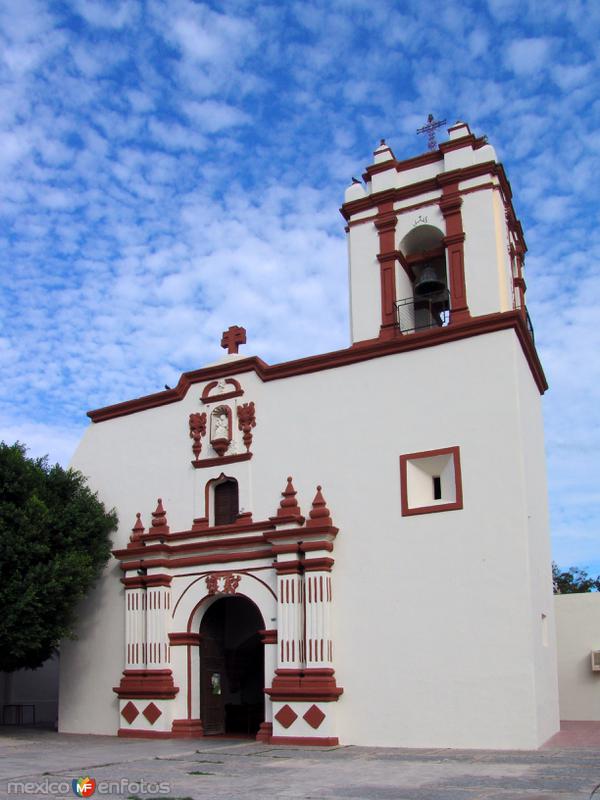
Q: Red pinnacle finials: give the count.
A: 4